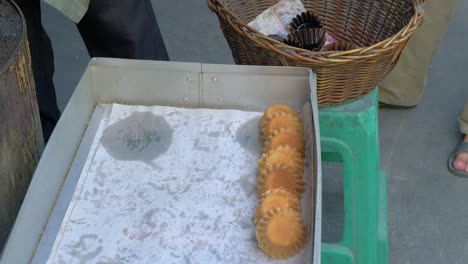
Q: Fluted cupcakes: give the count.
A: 7